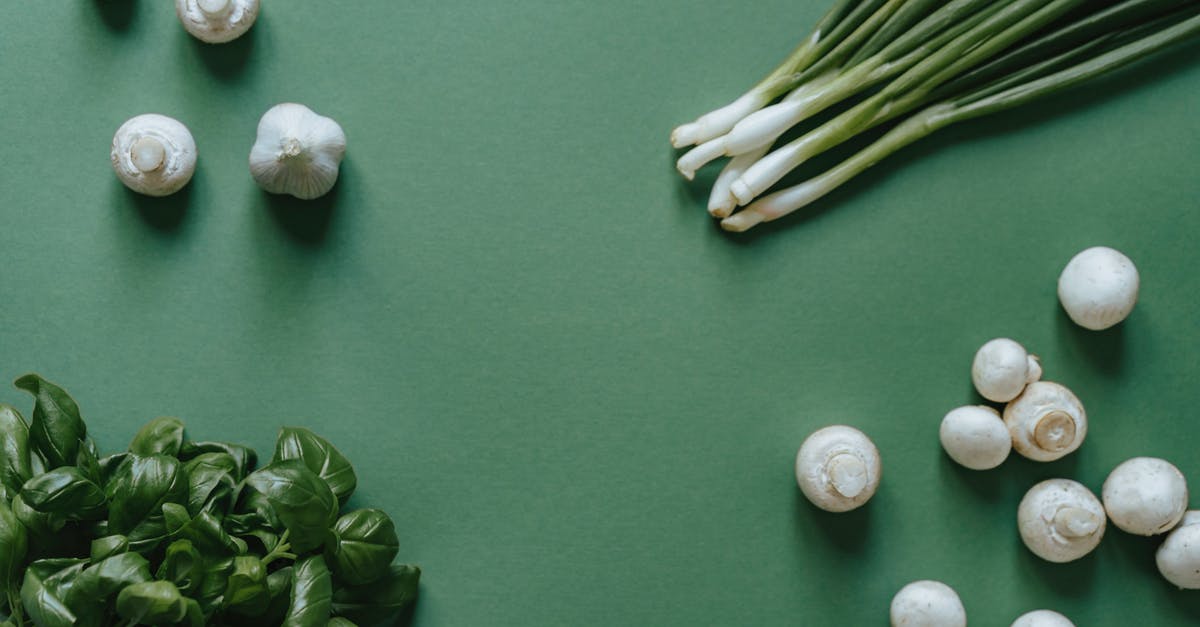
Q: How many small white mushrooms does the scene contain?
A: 12